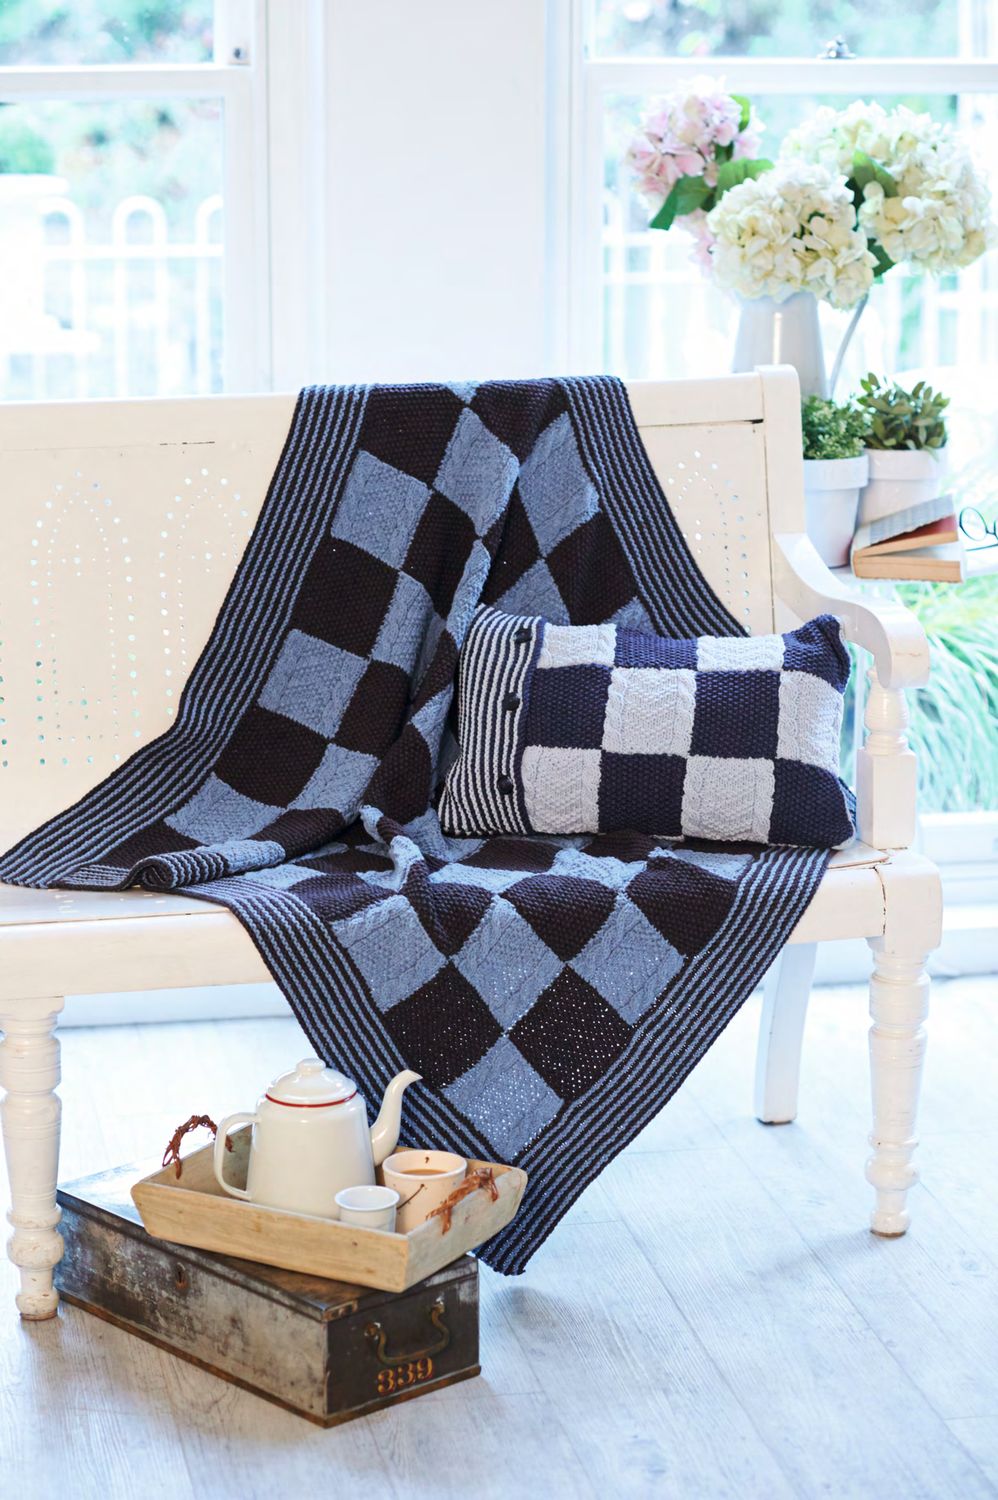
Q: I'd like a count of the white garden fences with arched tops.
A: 1